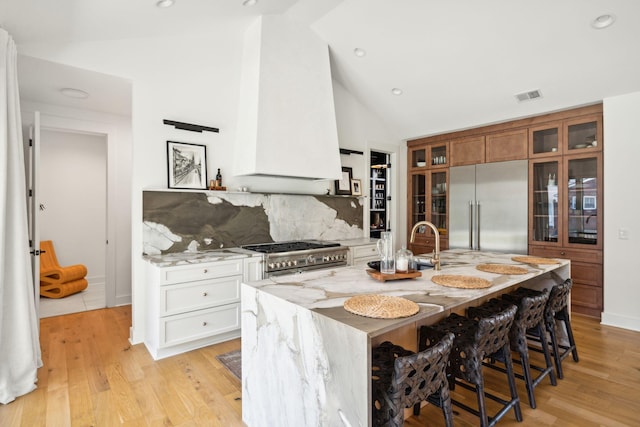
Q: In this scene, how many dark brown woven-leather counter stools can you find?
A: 4